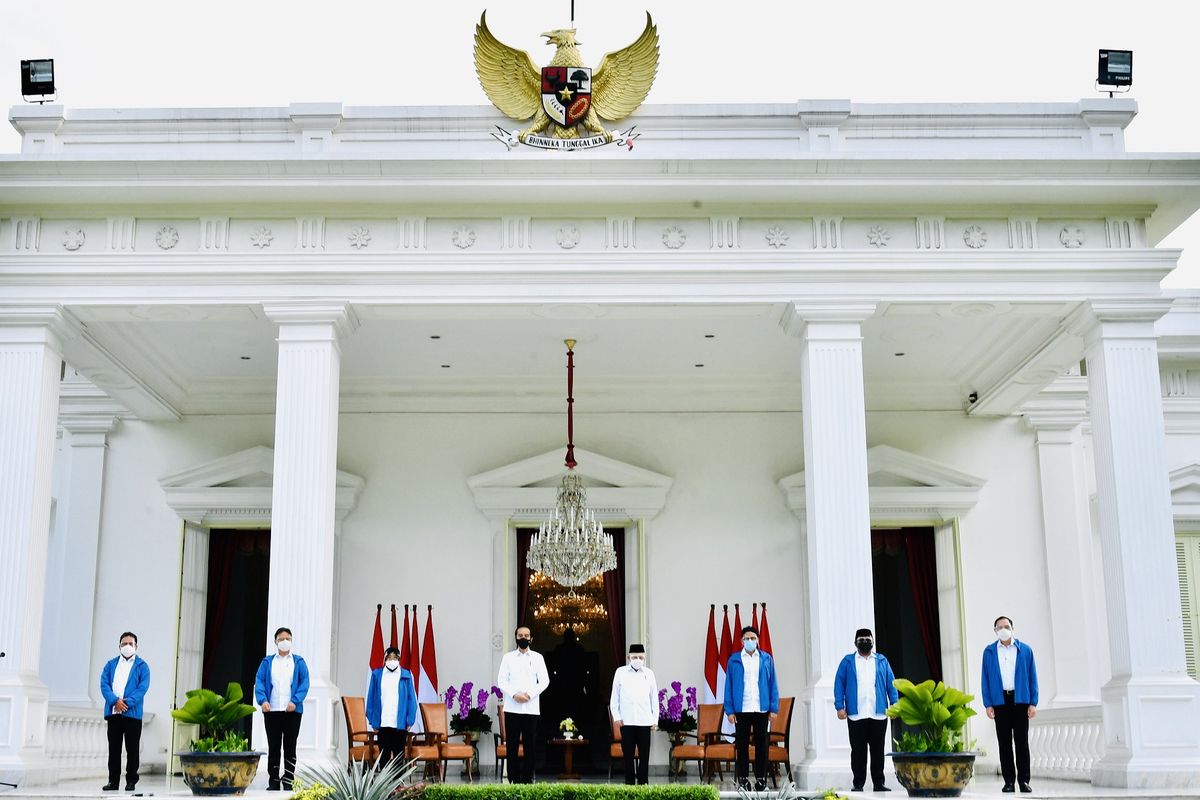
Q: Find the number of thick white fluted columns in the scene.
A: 4